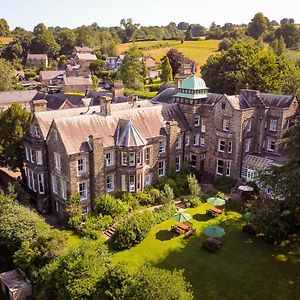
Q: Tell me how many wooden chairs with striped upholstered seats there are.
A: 0